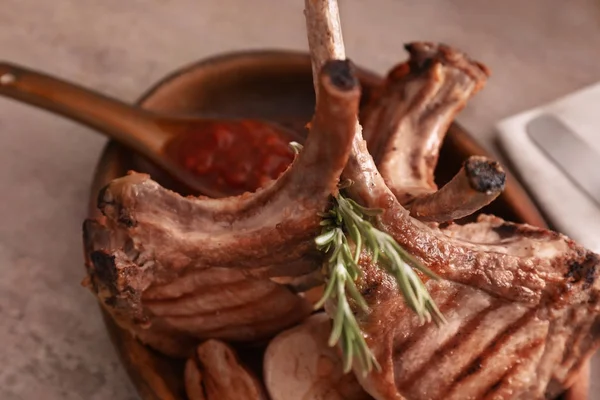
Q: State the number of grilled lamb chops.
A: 3